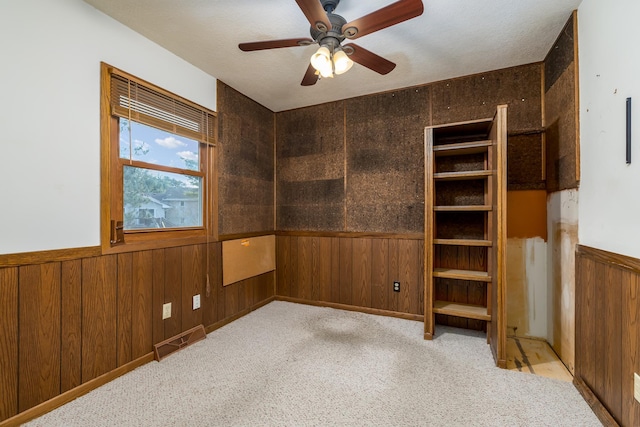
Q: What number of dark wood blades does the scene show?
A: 5